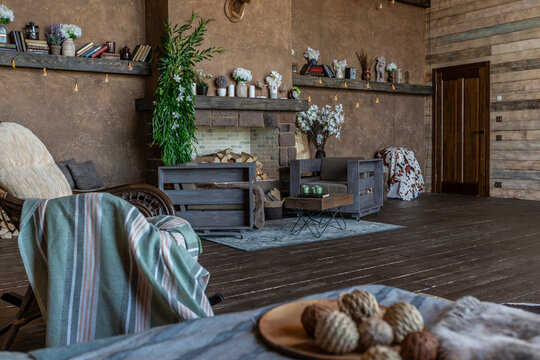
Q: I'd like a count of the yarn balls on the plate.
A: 7